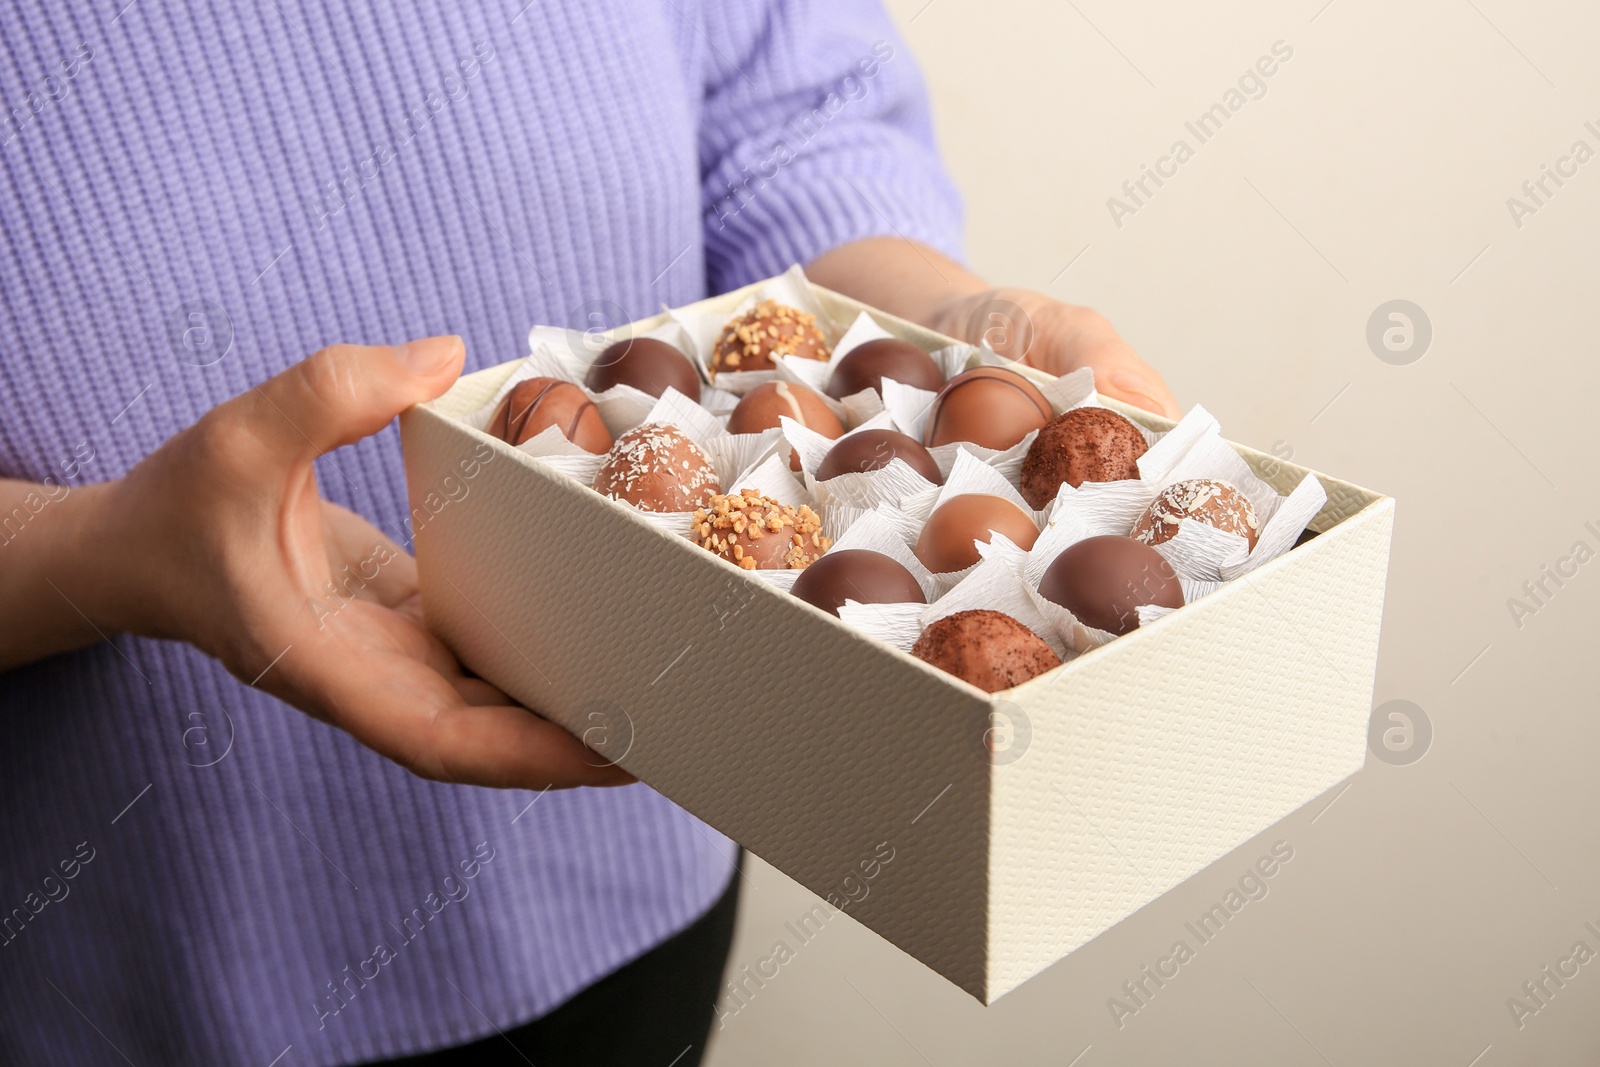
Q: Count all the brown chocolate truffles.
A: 15